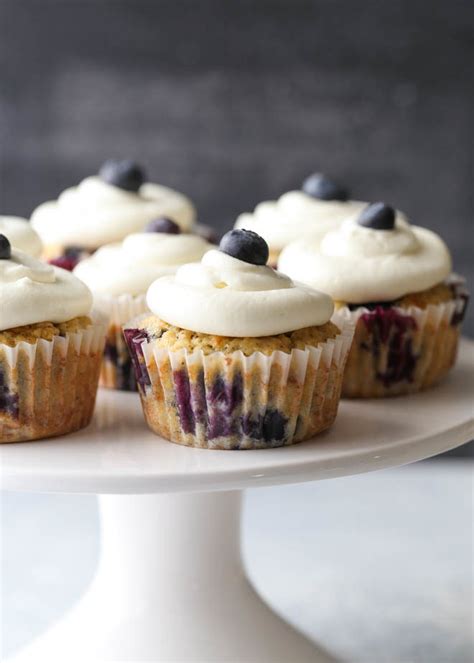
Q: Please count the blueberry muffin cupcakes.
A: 7